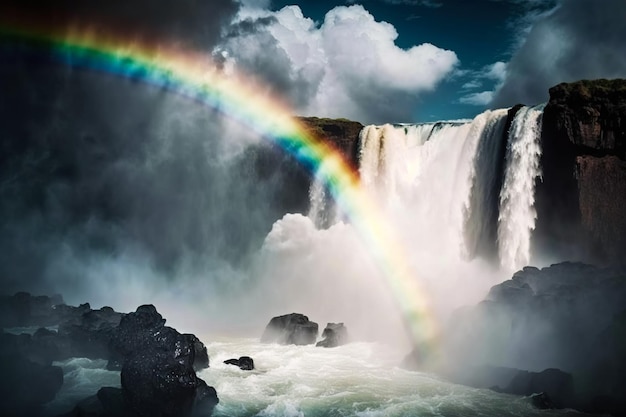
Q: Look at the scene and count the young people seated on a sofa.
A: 0